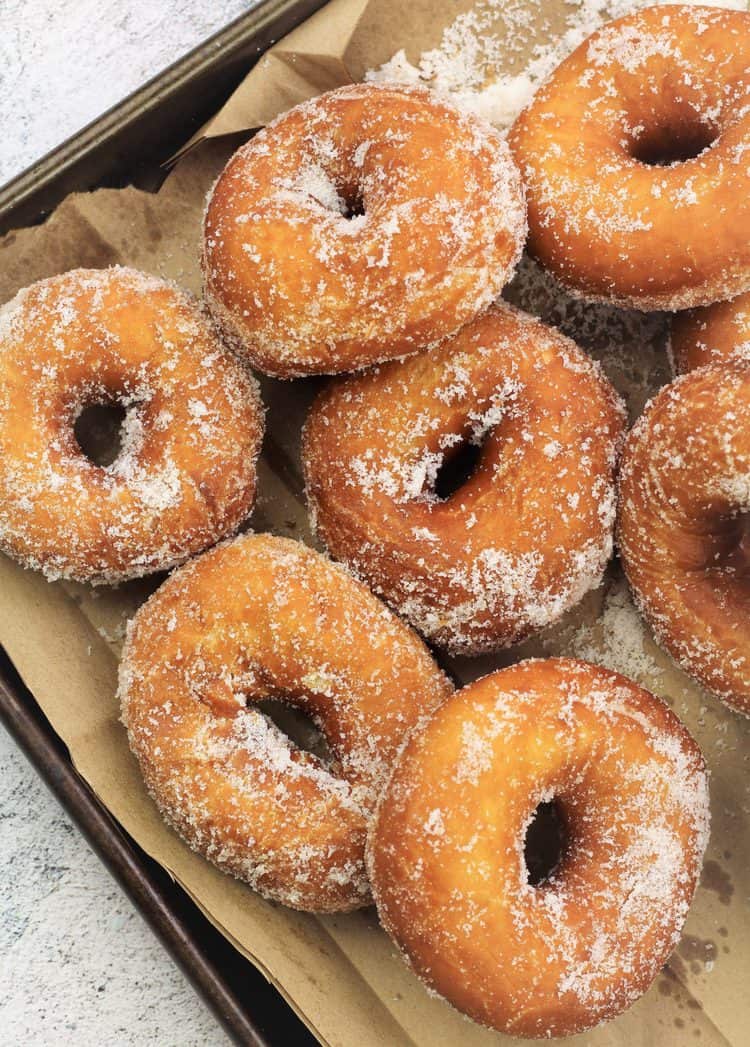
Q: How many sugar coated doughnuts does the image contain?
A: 8